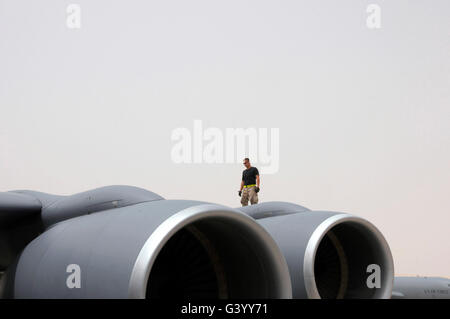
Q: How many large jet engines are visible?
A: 2